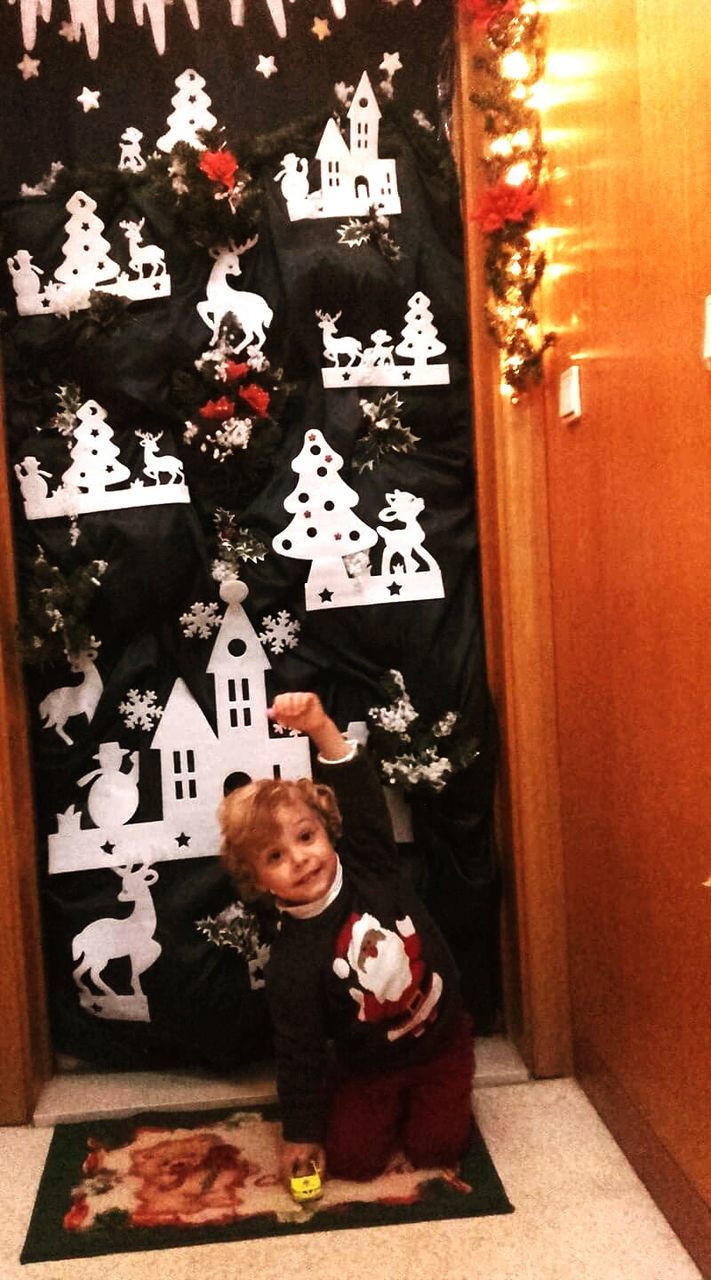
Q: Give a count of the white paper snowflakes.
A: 4